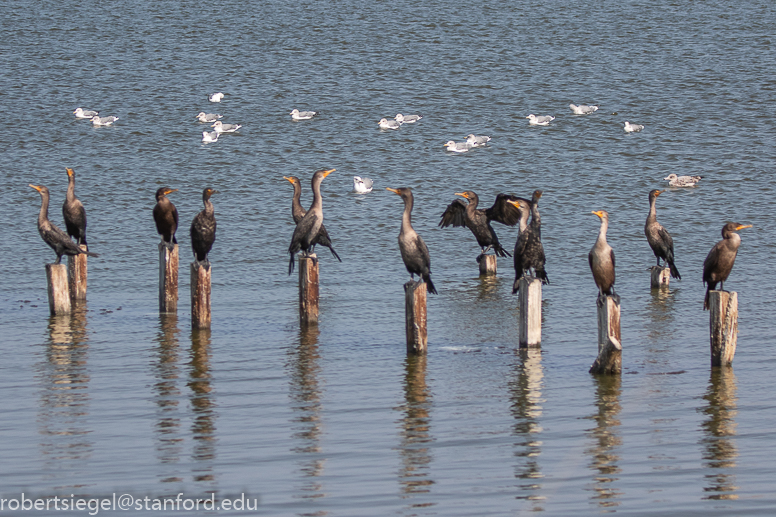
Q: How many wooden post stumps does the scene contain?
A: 11